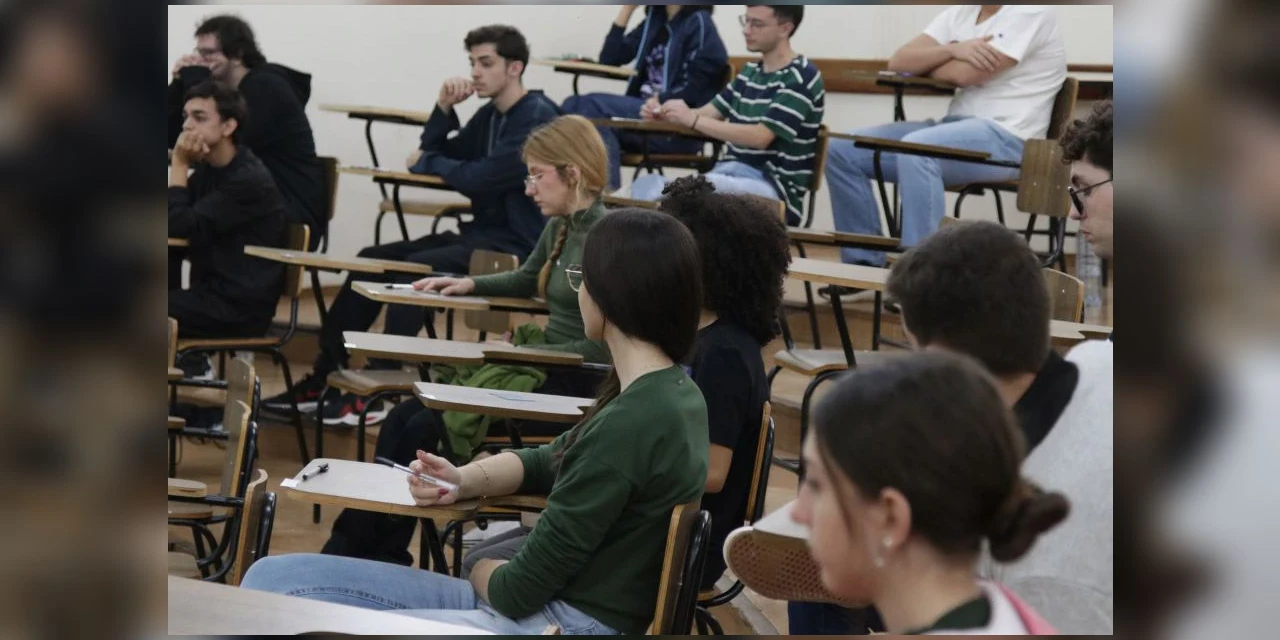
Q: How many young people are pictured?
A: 12